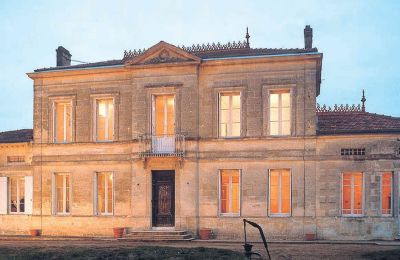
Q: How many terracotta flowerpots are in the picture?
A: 4